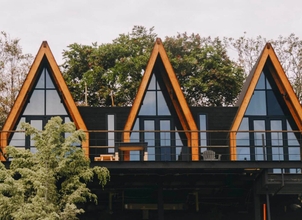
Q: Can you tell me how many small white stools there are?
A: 2